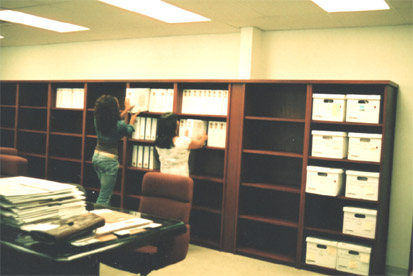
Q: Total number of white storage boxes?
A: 9